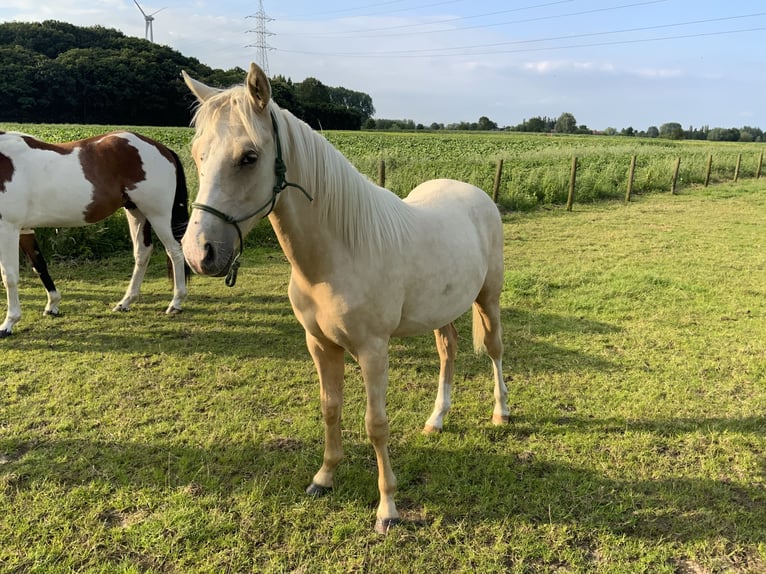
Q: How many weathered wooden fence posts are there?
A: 8